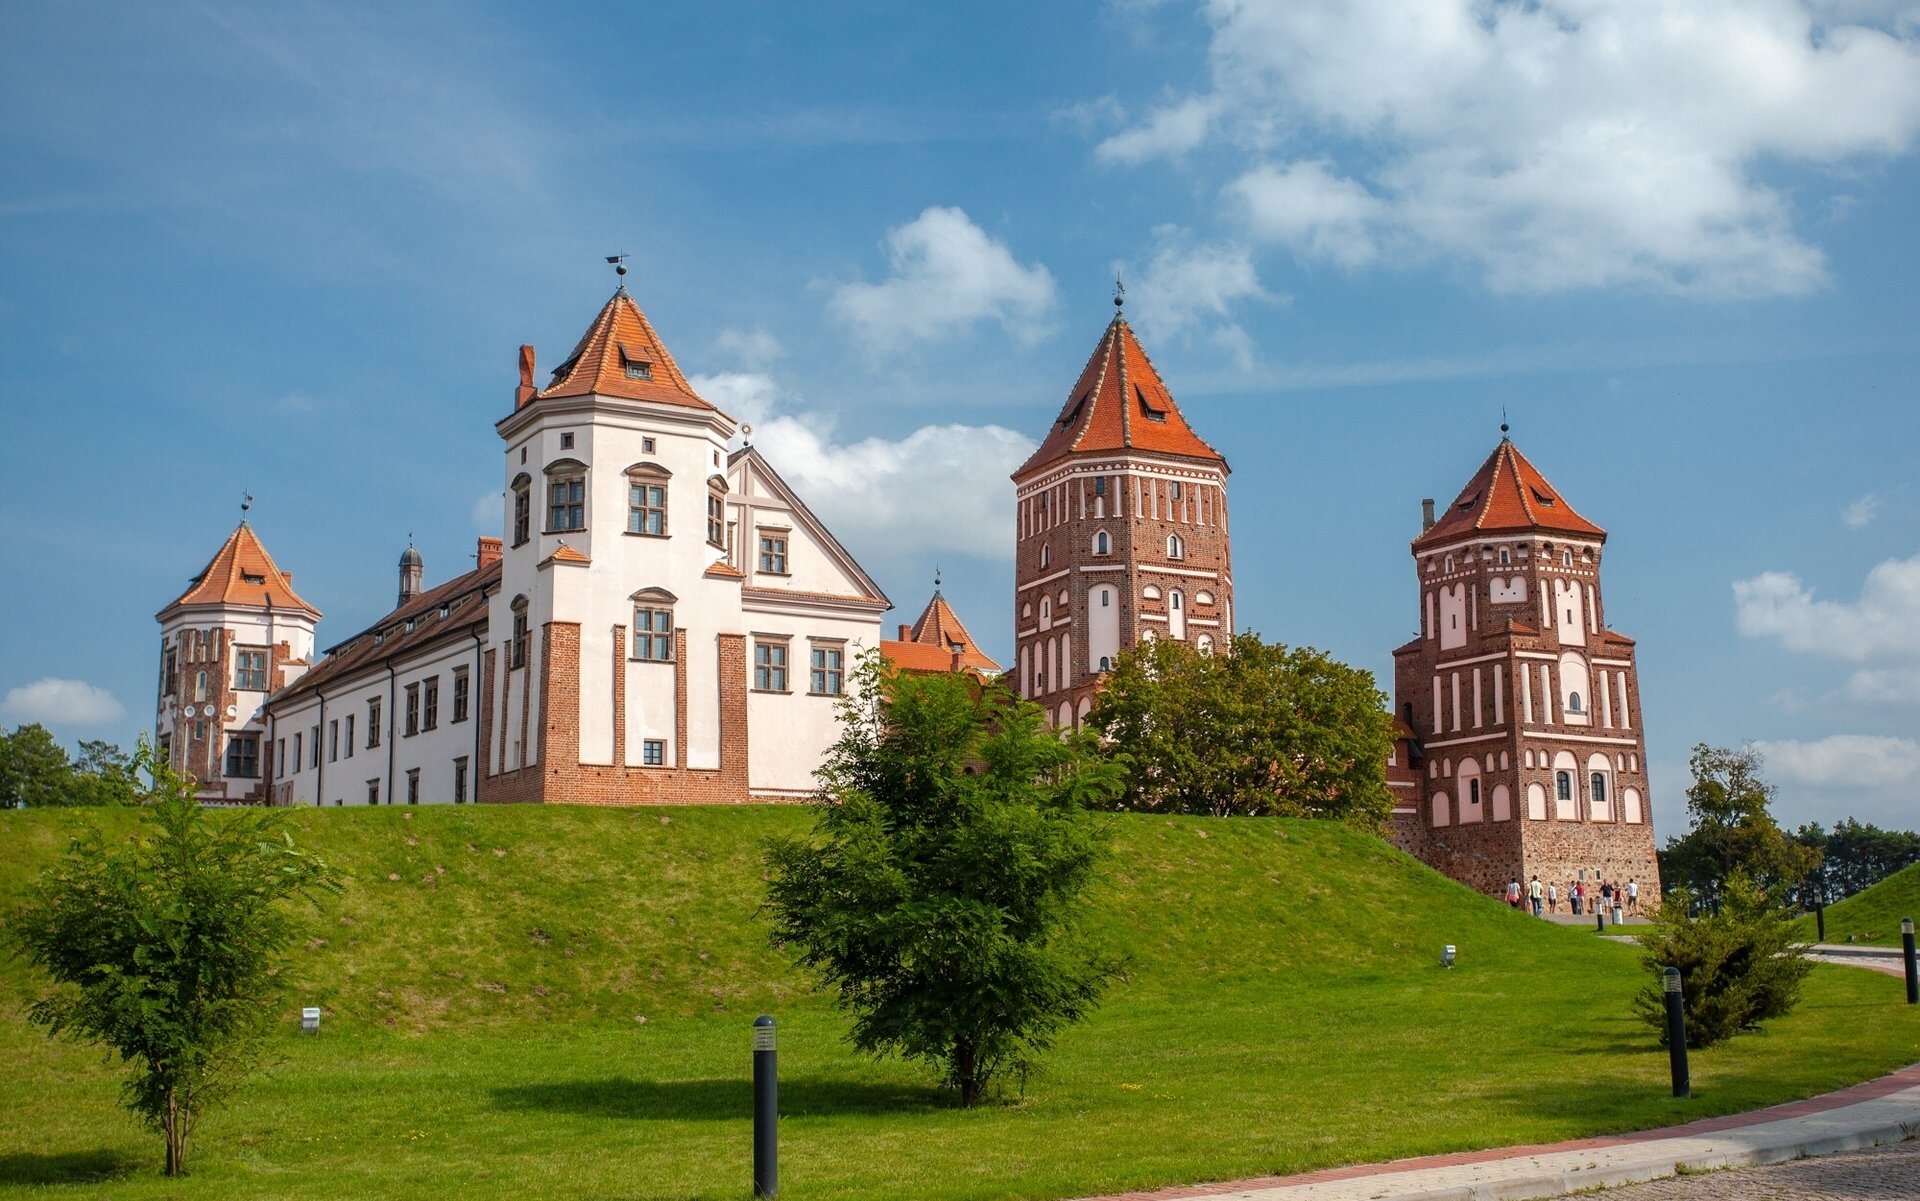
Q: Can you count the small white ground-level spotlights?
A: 2